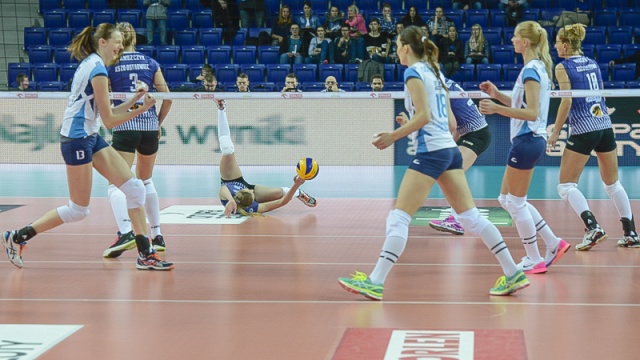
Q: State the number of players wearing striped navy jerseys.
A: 4